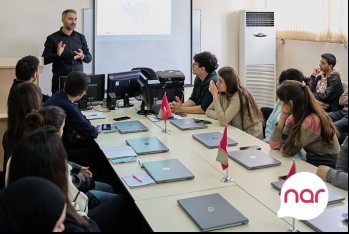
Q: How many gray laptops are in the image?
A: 9